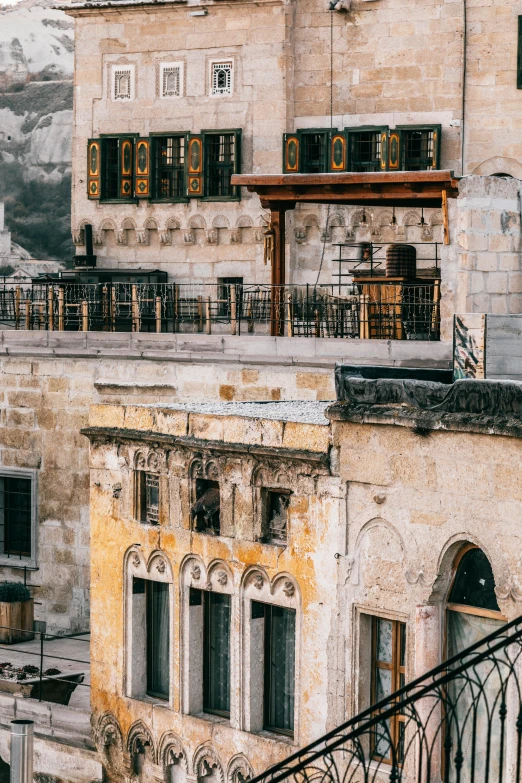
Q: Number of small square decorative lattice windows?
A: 3